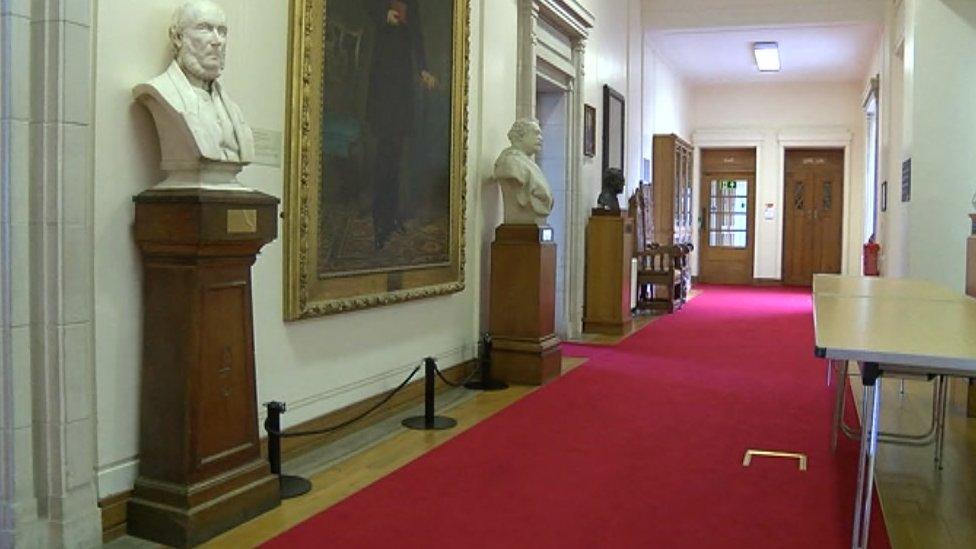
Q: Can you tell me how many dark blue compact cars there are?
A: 0